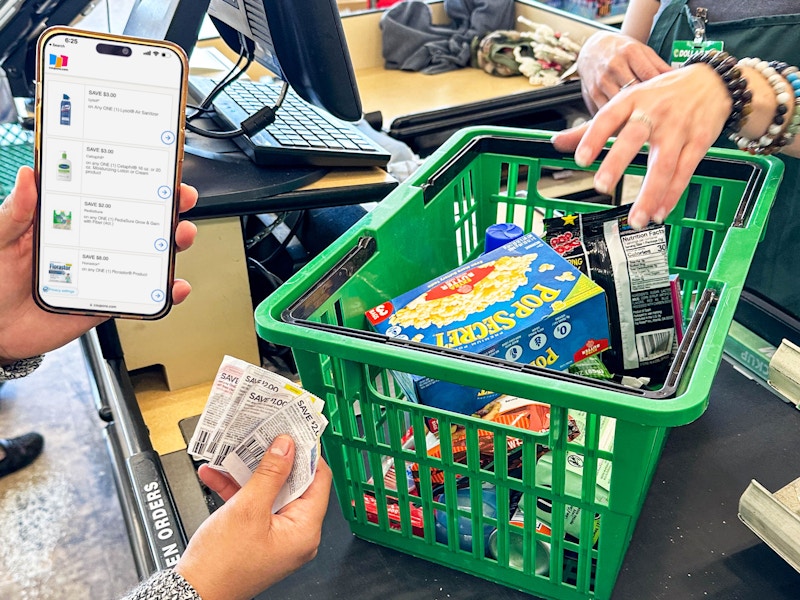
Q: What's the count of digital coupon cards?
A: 4